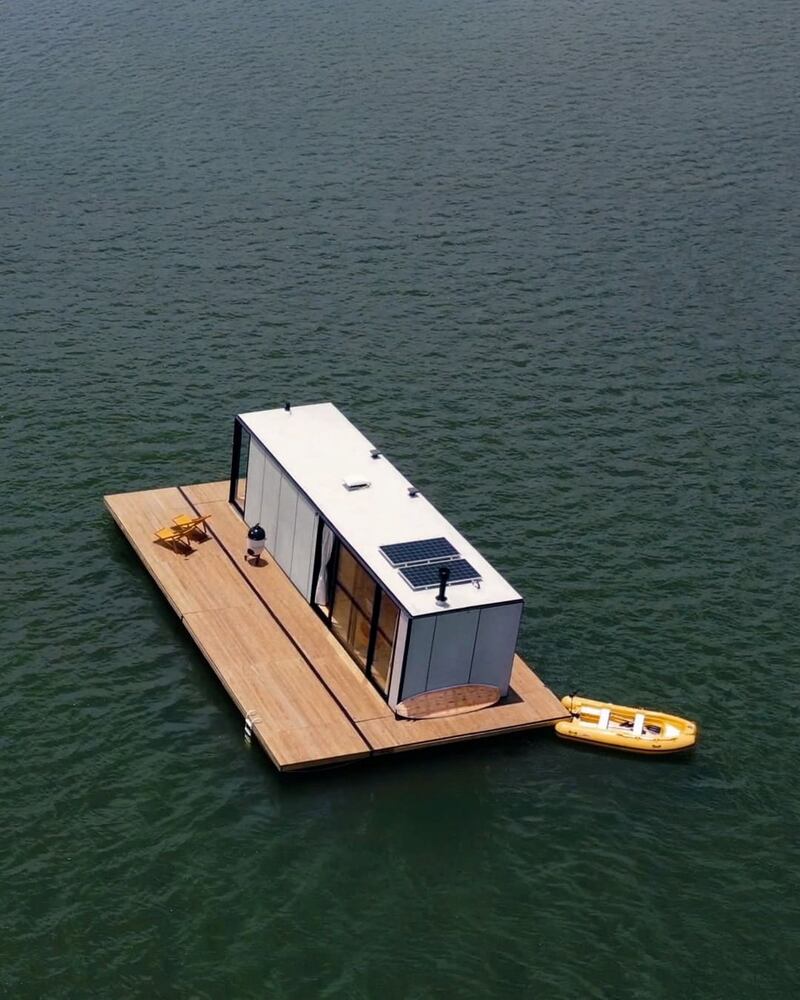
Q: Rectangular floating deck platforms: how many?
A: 1